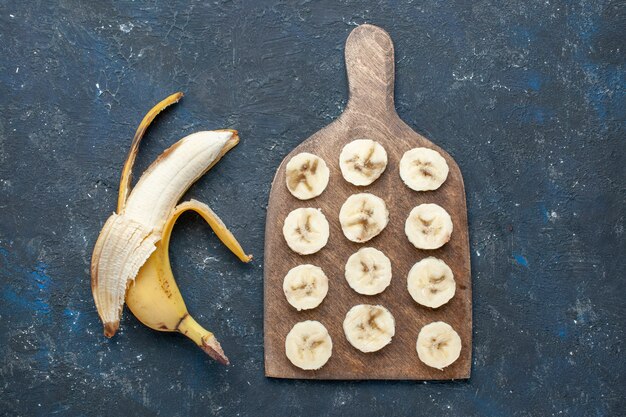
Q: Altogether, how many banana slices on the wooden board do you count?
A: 12